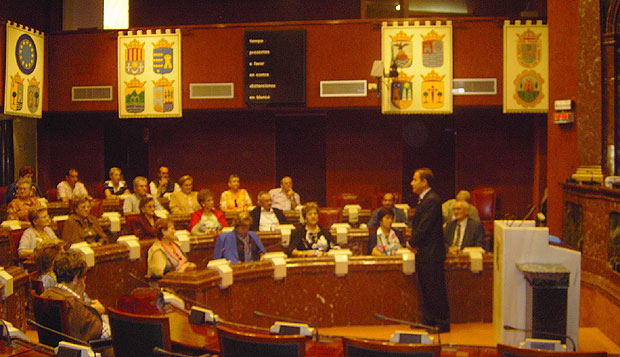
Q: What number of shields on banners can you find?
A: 12